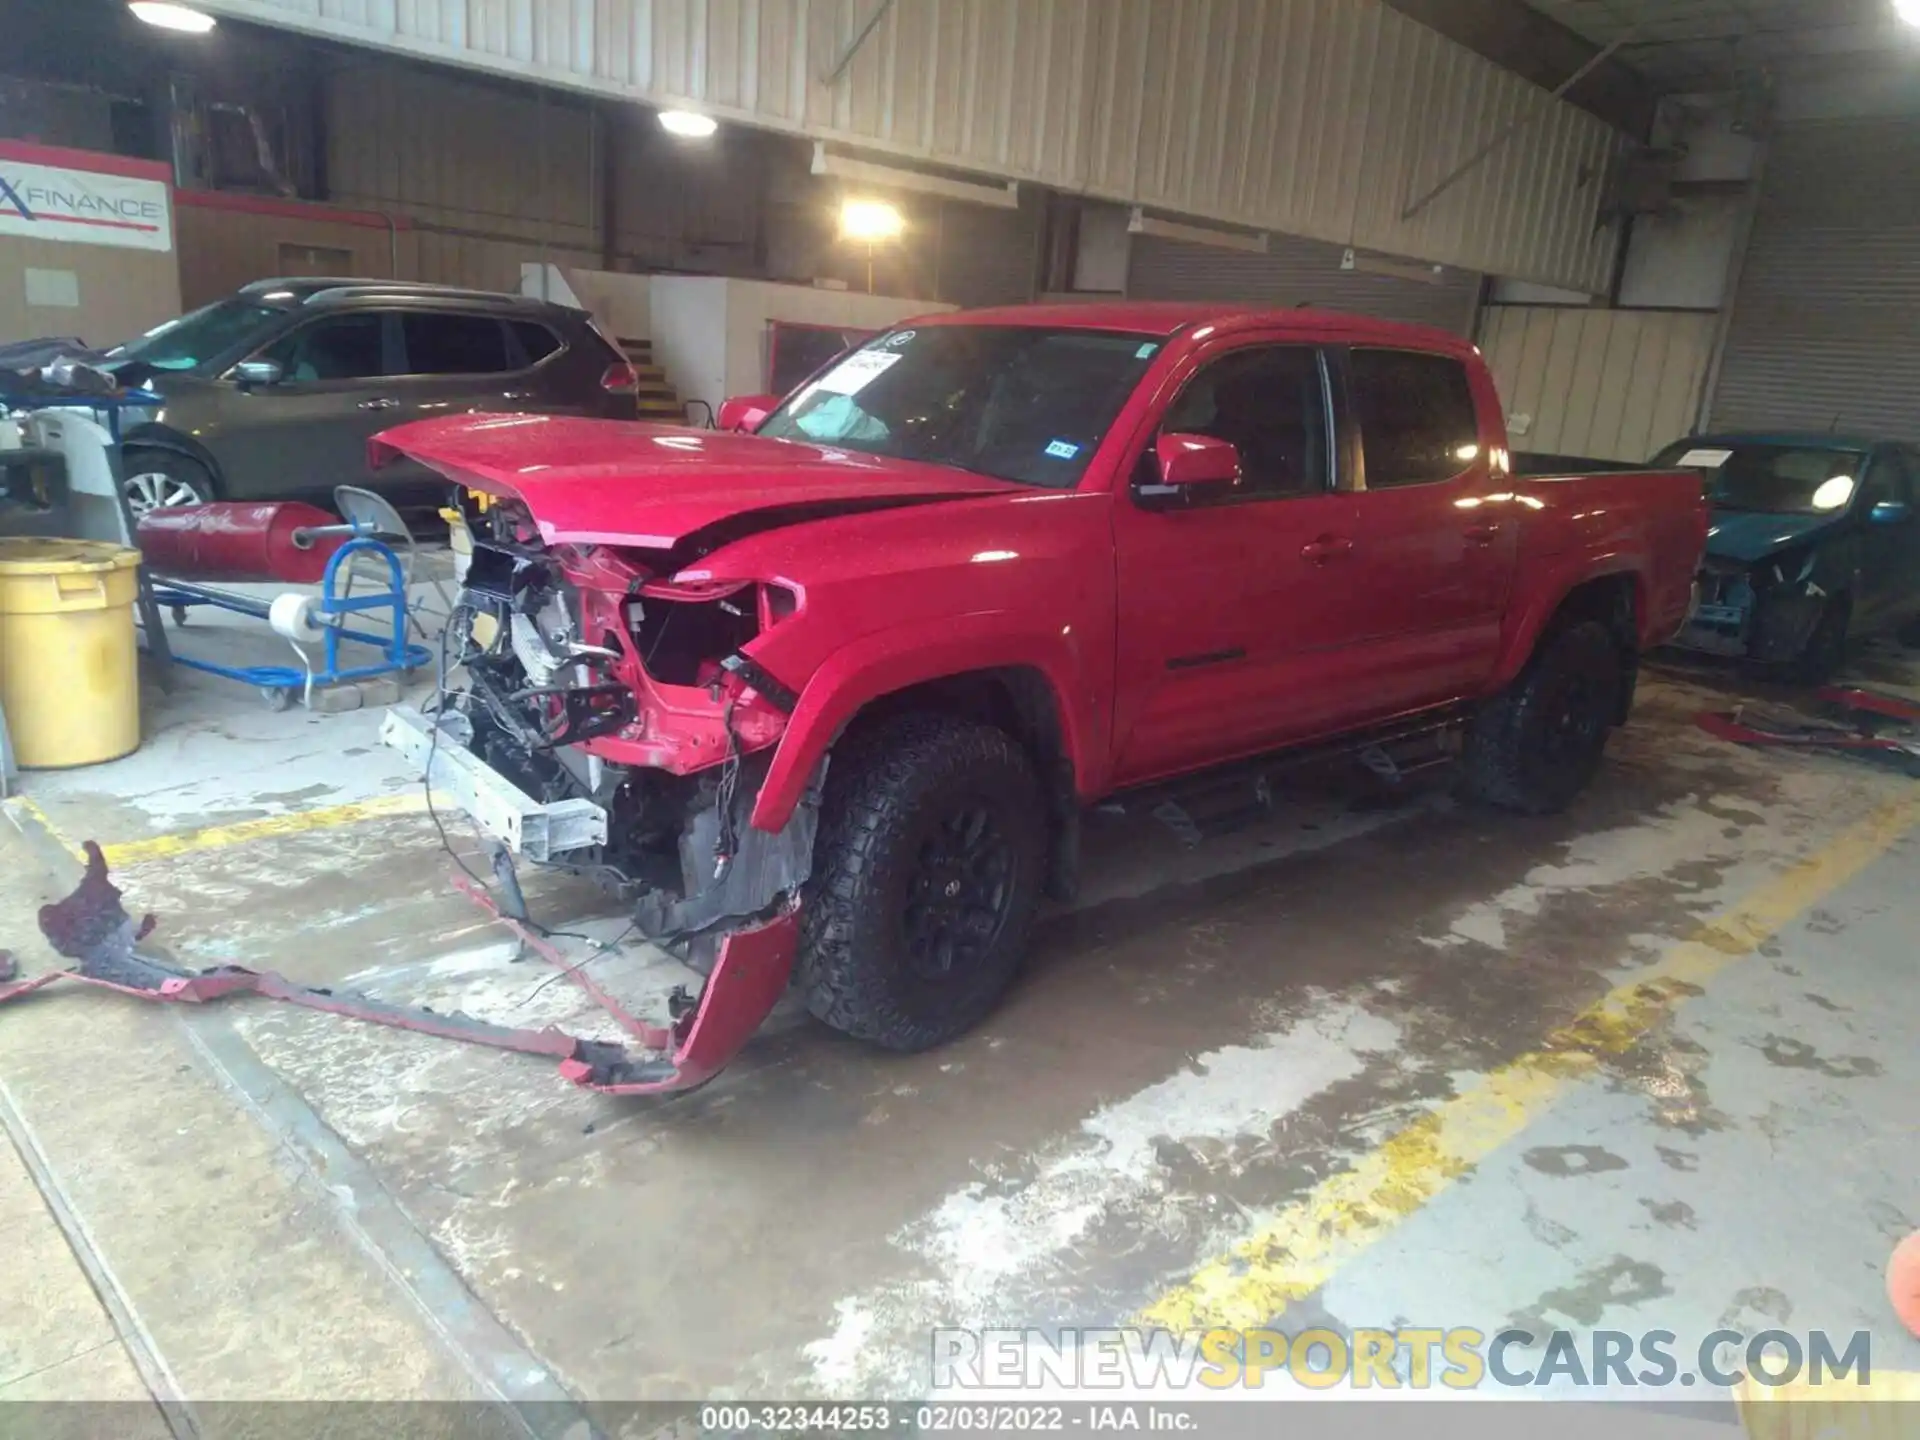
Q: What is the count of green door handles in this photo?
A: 0